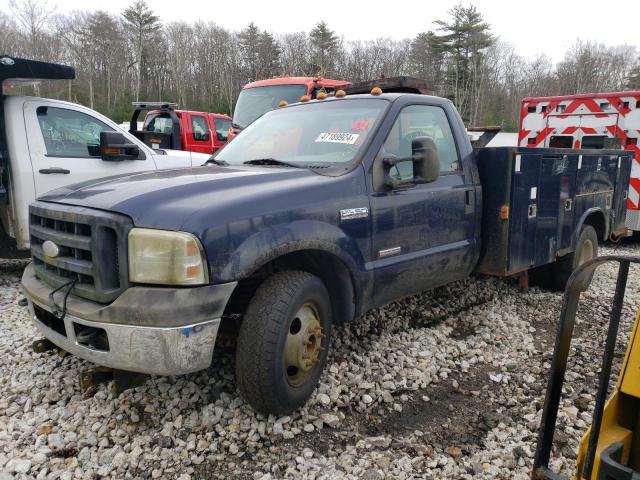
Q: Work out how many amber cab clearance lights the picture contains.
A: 5